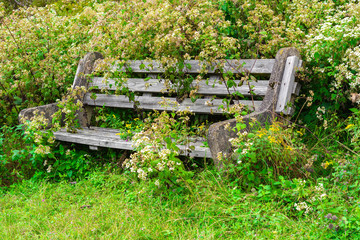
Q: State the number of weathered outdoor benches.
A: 1